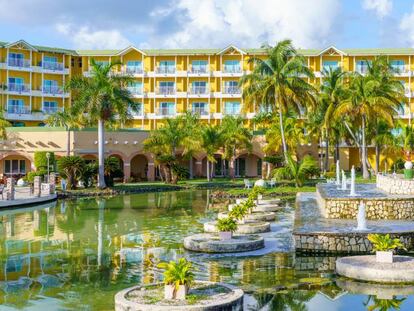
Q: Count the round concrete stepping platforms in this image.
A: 7